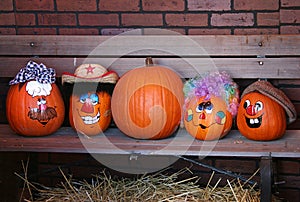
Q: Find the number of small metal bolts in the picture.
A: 3